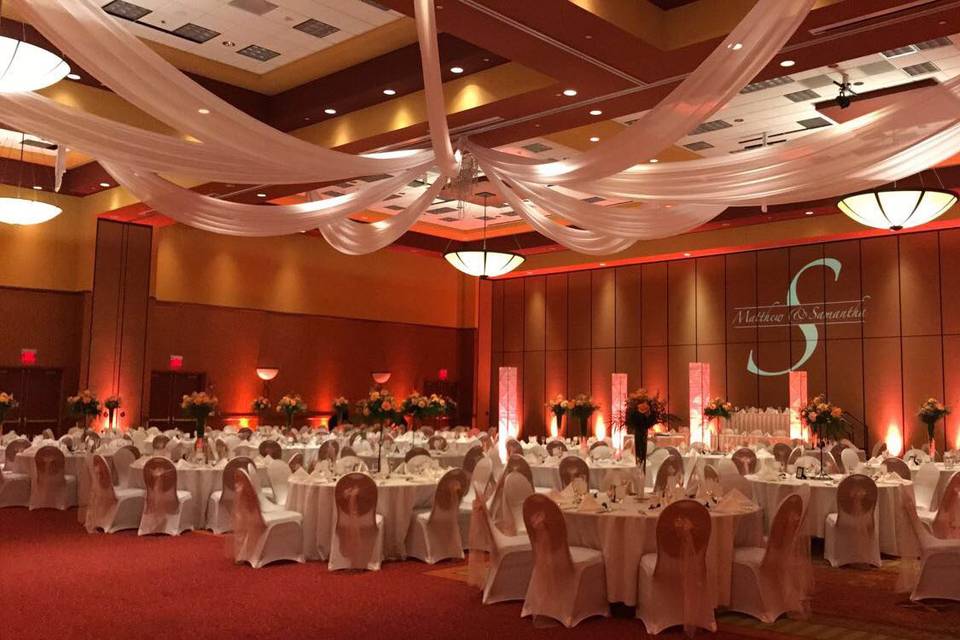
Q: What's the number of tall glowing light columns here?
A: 4